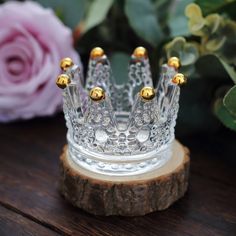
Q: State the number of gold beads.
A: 8